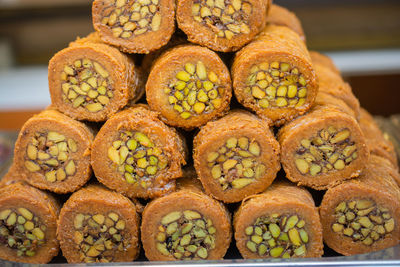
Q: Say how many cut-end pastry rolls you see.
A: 14